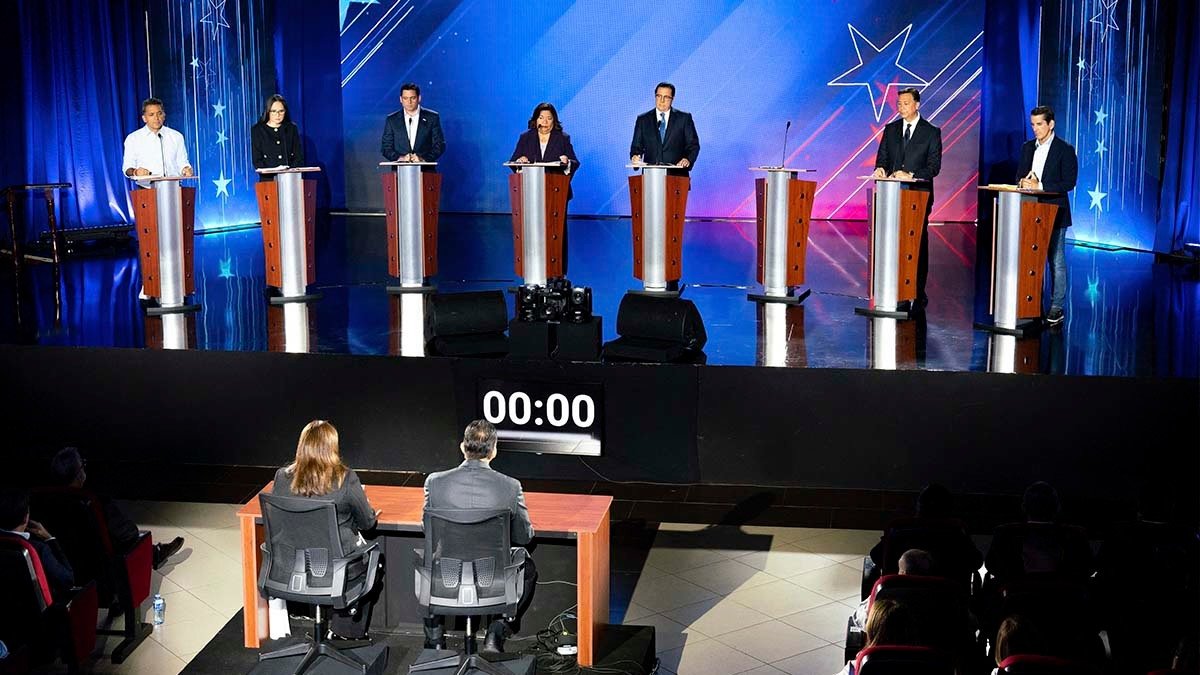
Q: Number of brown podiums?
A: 8